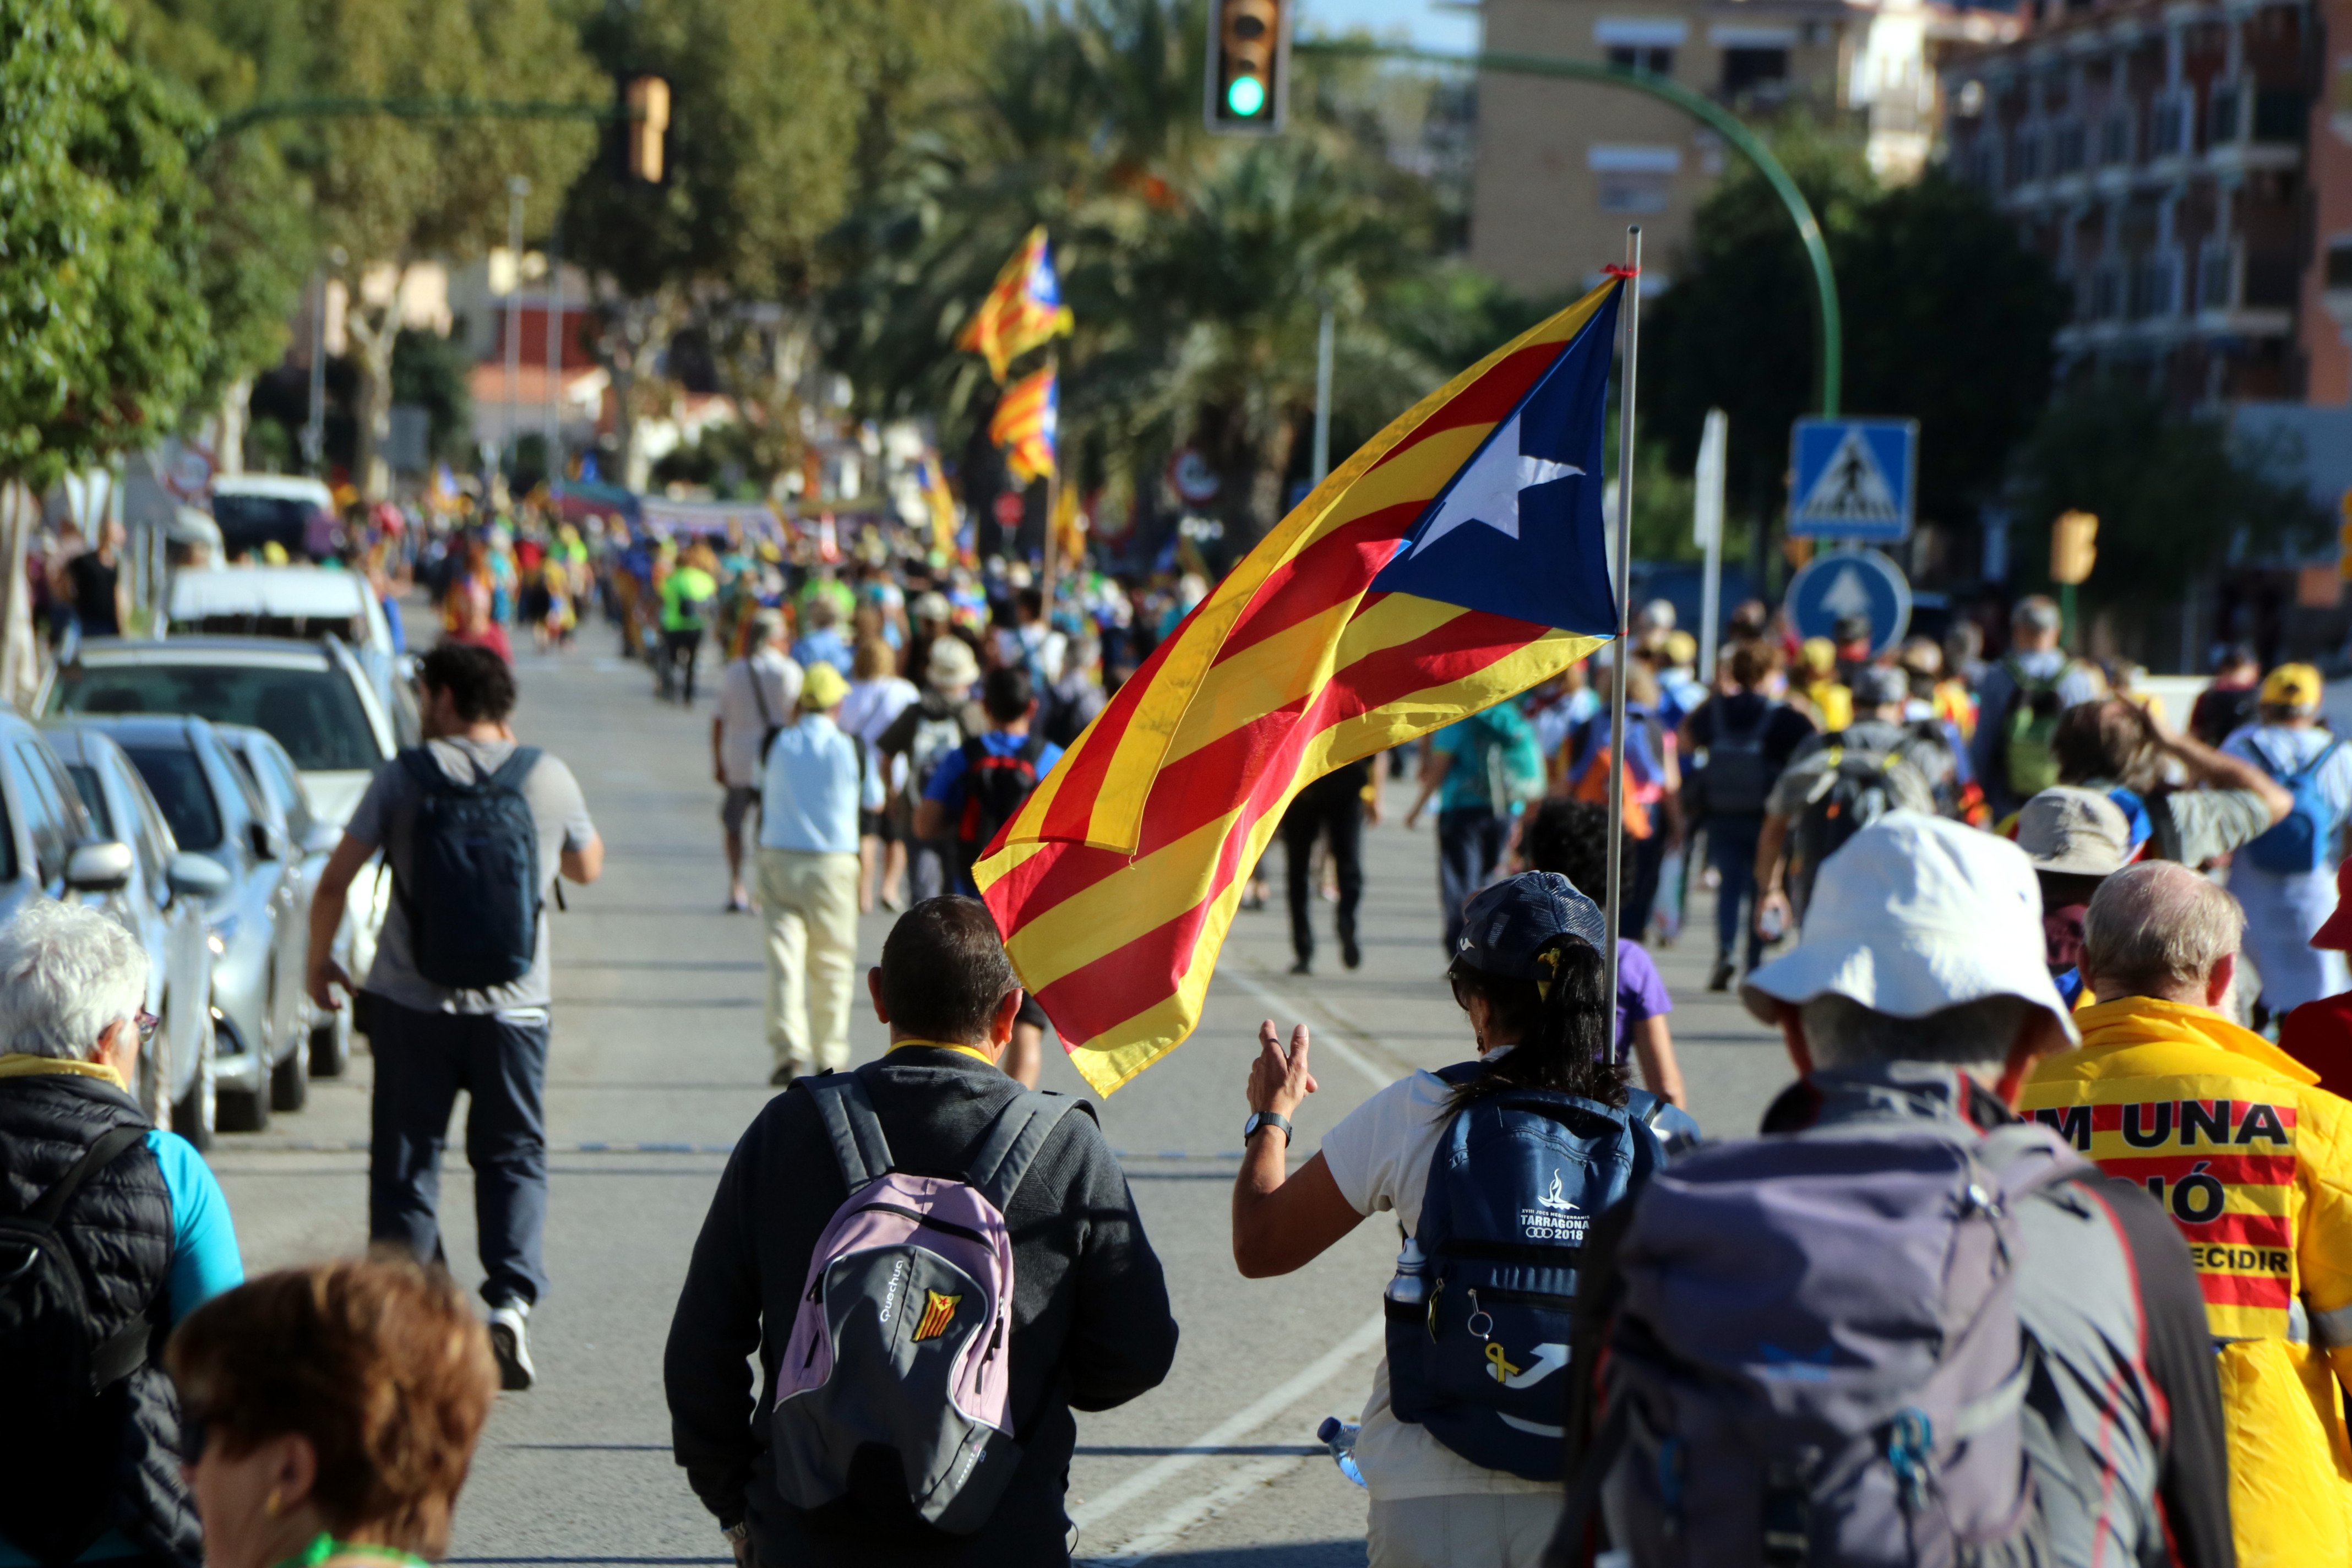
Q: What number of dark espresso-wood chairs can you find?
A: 0